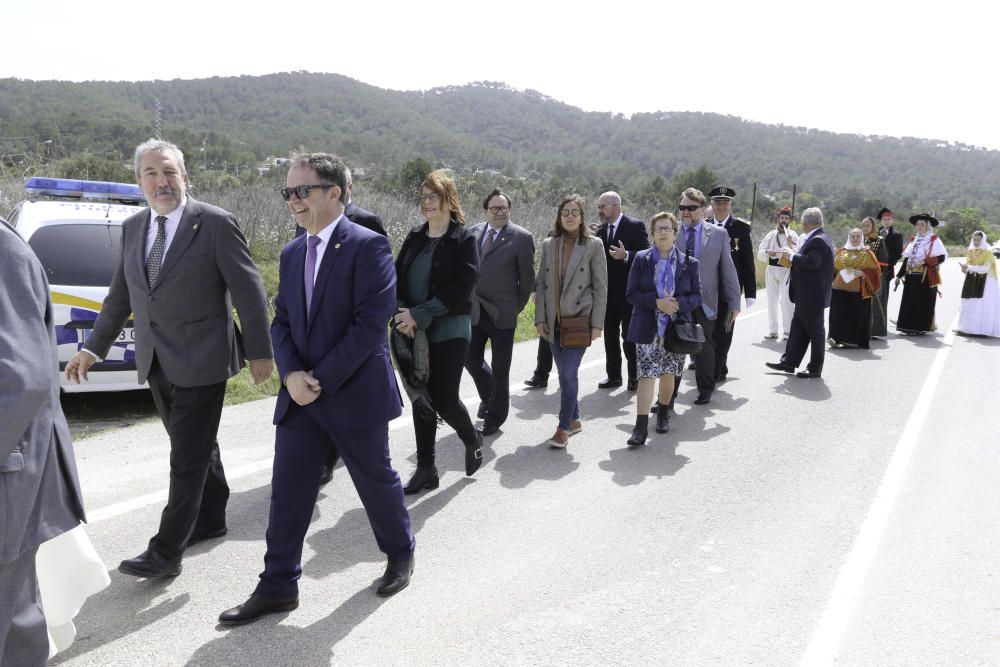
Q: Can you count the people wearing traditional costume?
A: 6